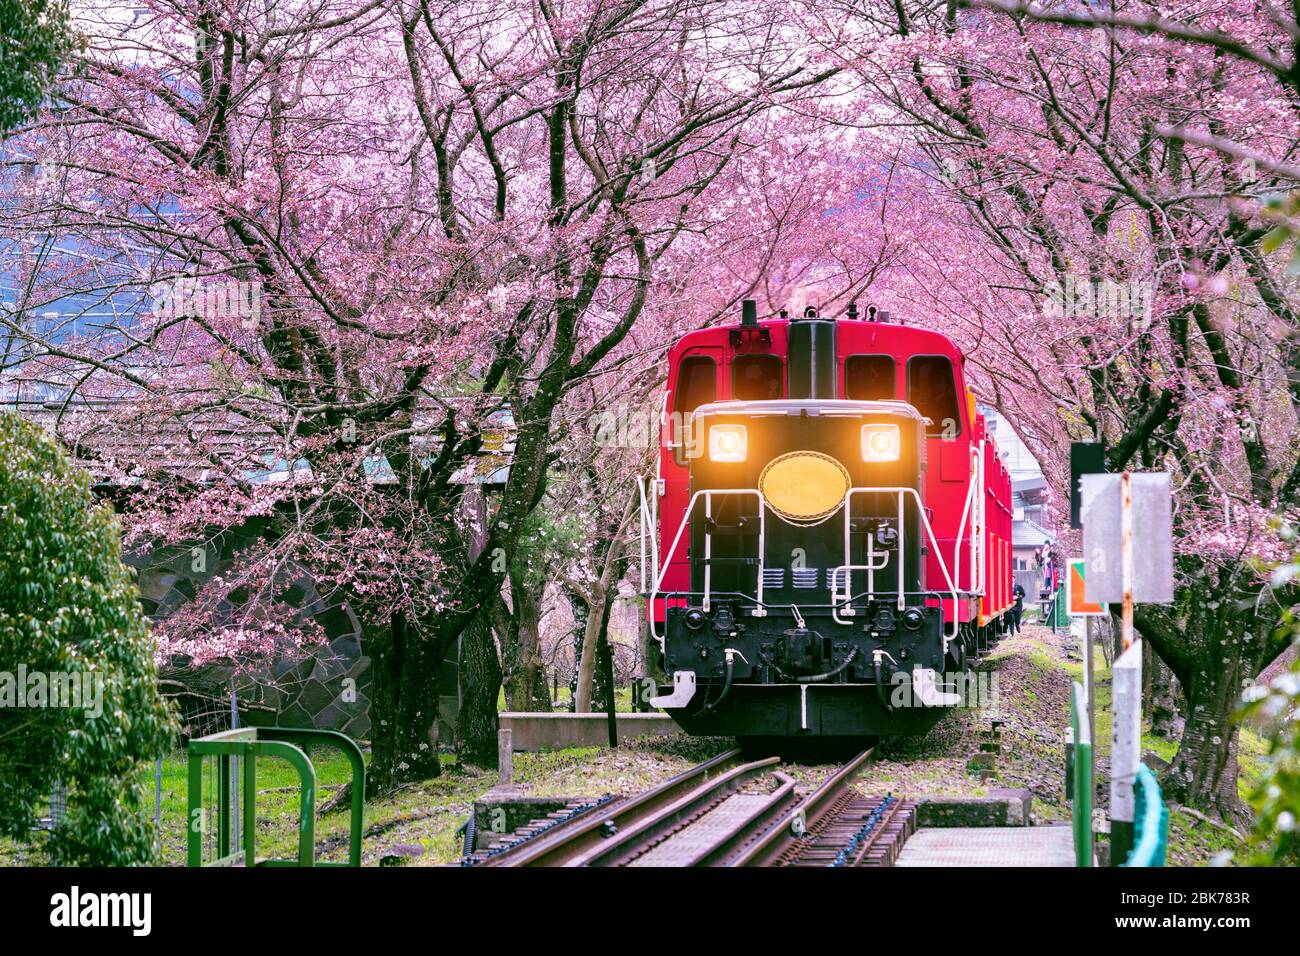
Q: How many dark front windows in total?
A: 4